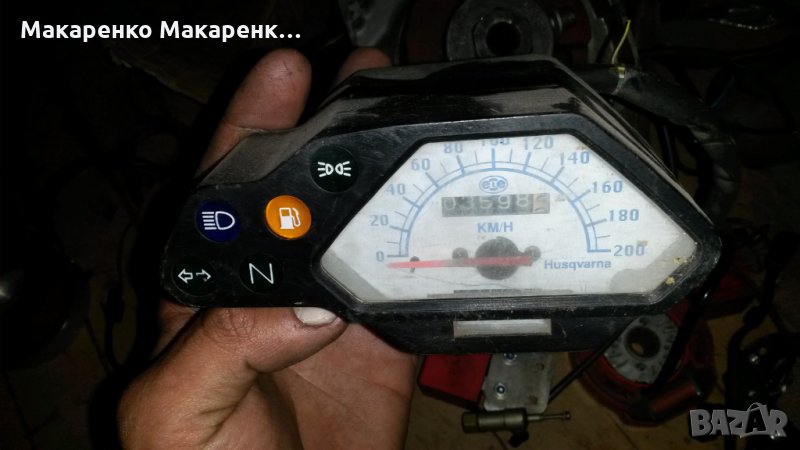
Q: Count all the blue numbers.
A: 11